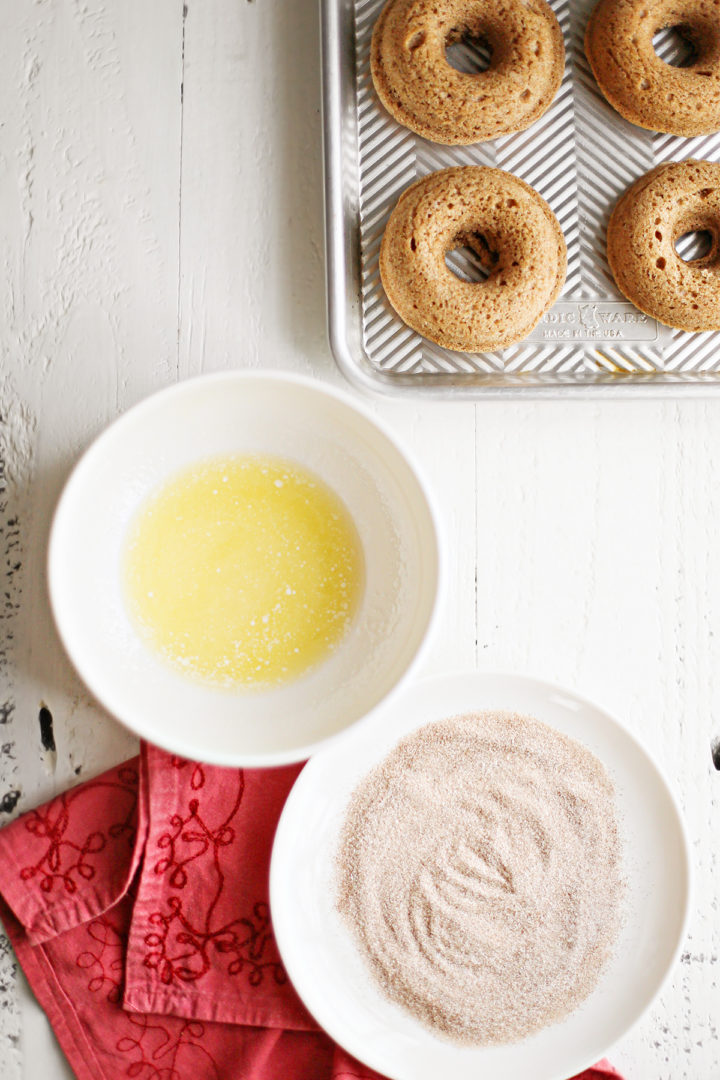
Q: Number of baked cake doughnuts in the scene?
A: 4